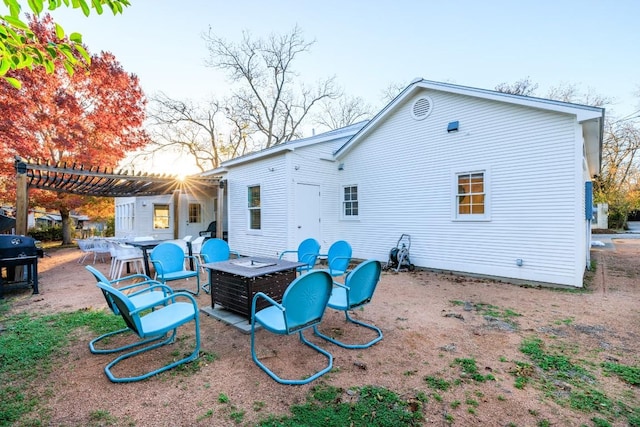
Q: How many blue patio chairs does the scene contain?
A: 8